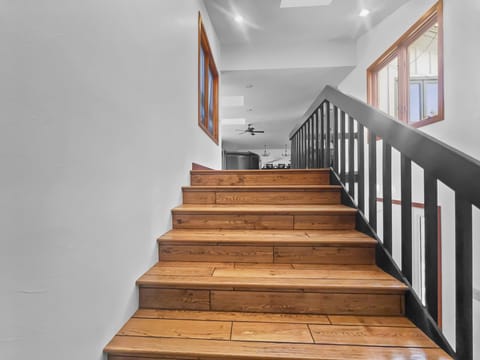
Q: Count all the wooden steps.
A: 6